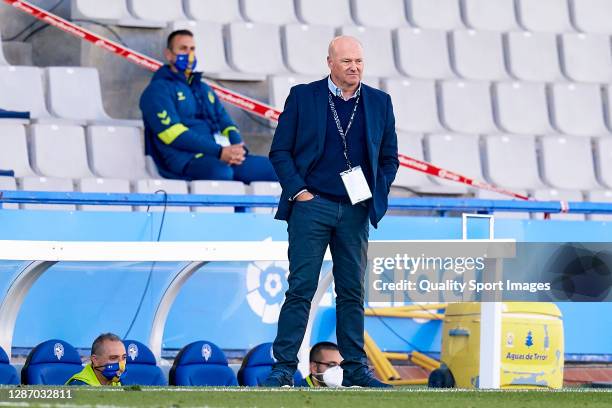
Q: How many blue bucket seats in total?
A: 5